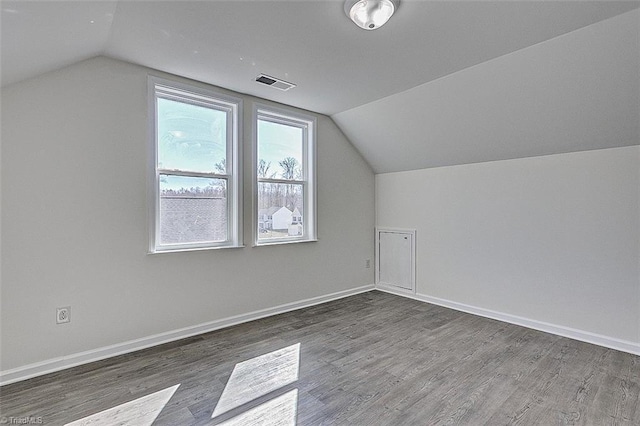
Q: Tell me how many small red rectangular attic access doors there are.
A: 0